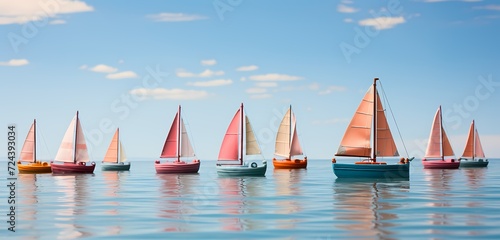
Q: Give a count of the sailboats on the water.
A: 9